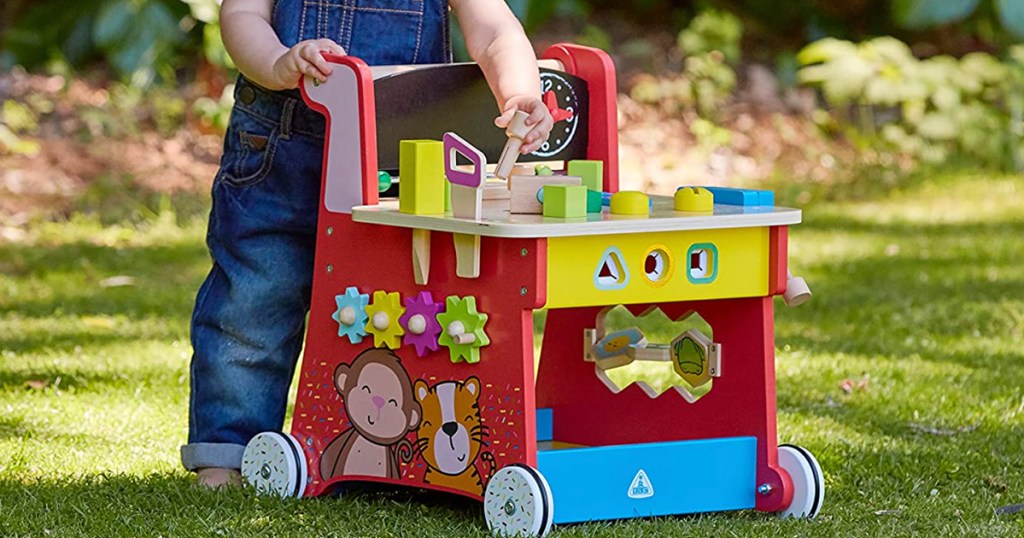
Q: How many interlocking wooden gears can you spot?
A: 4